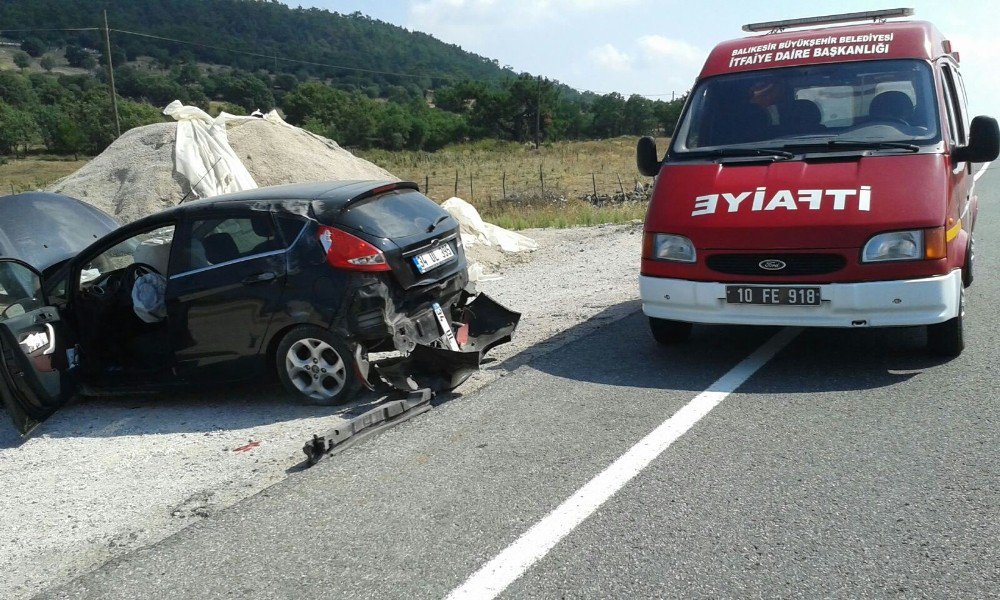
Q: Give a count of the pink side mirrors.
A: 0